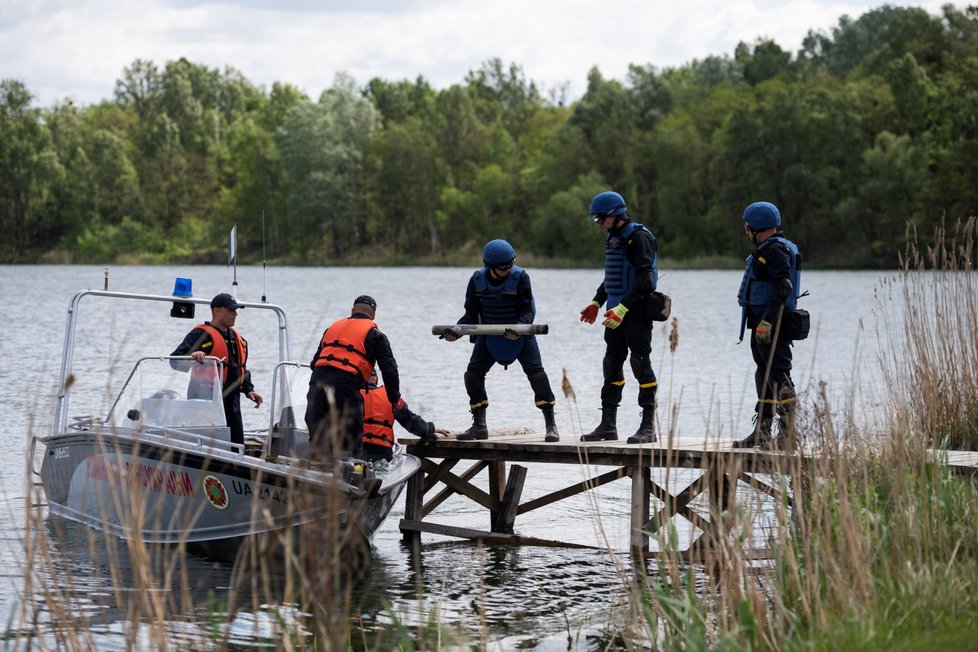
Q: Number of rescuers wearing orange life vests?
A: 3